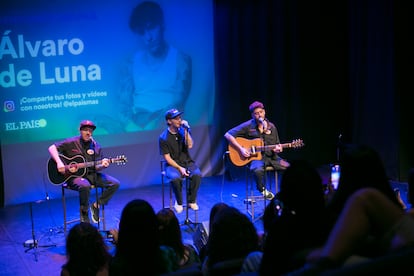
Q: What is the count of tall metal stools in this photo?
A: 3